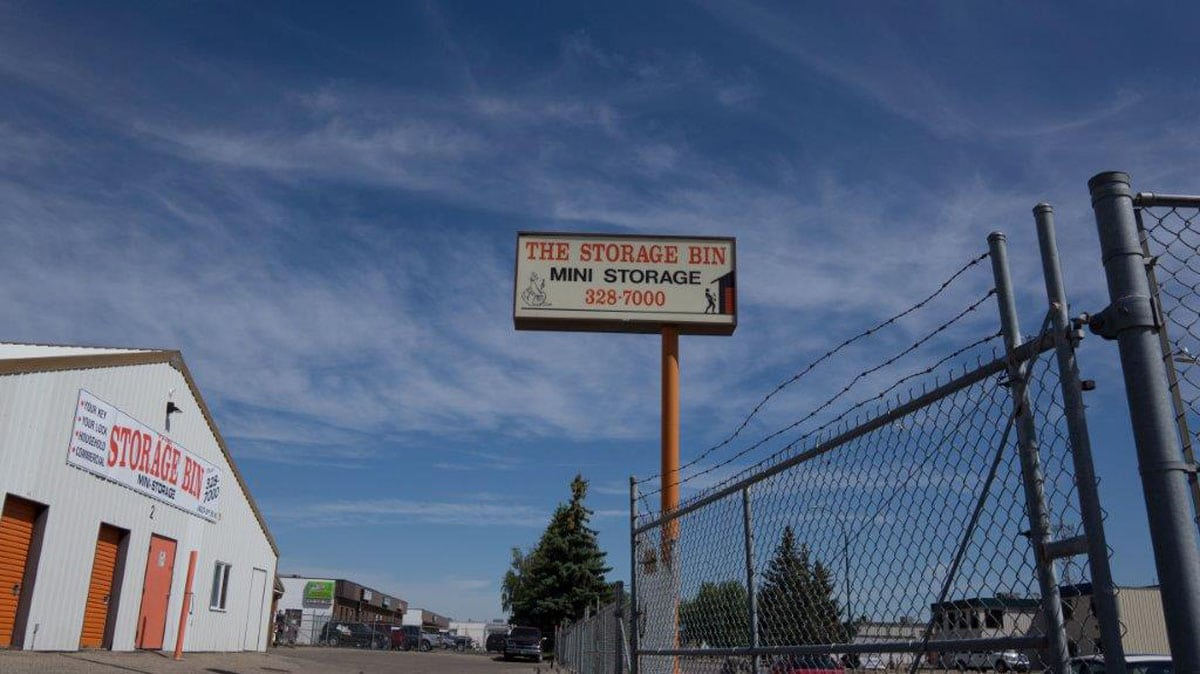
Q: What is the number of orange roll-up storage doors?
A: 2